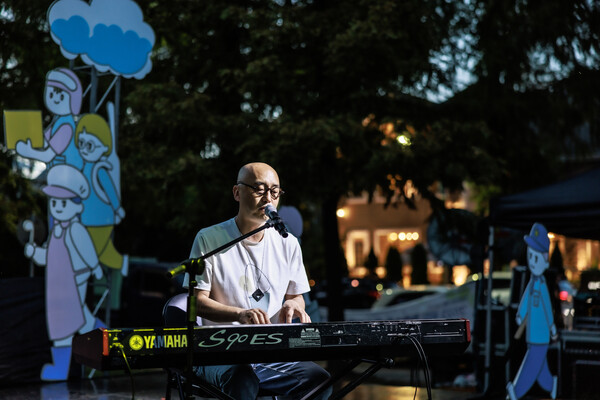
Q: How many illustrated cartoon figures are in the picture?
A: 4